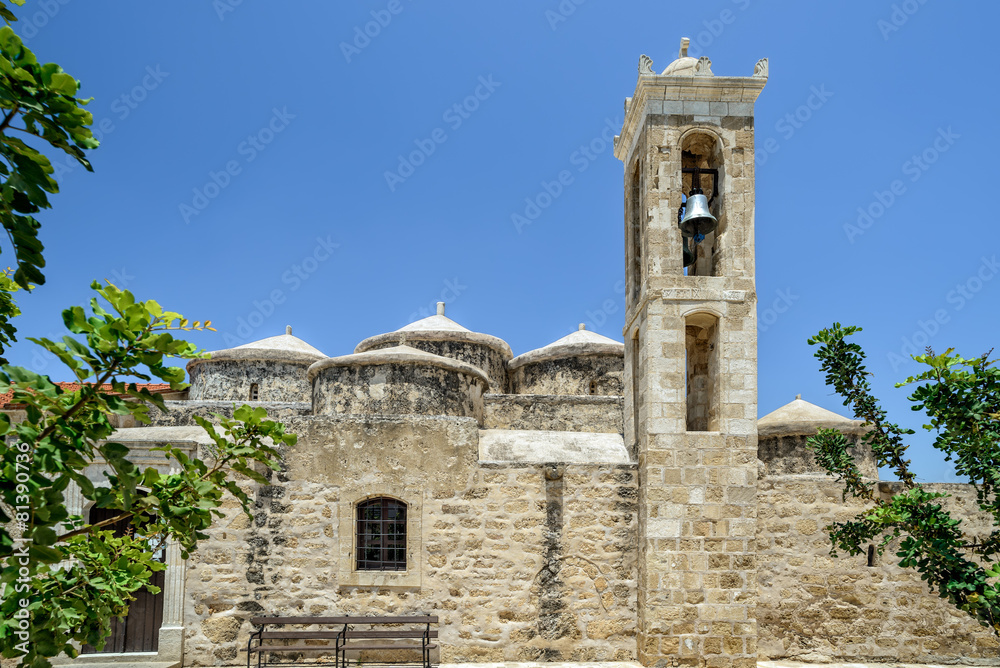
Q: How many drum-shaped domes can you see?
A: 5